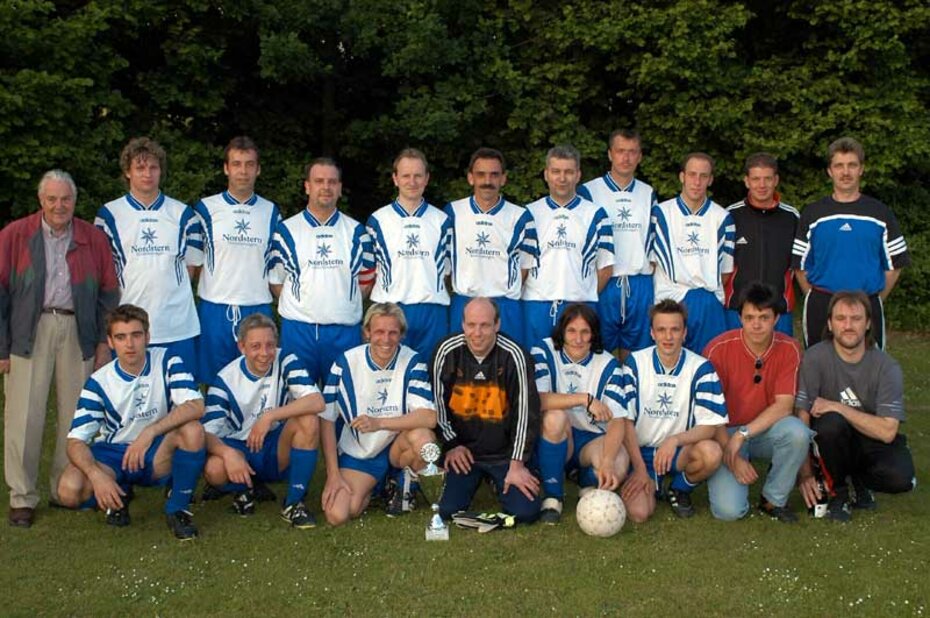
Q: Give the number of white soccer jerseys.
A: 13